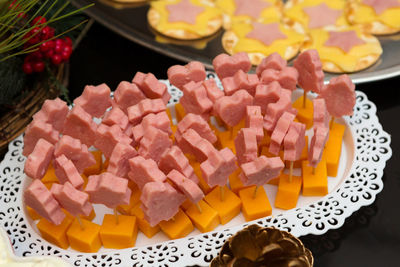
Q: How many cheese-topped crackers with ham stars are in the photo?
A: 6